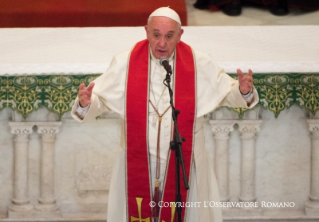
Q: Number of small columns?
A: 5